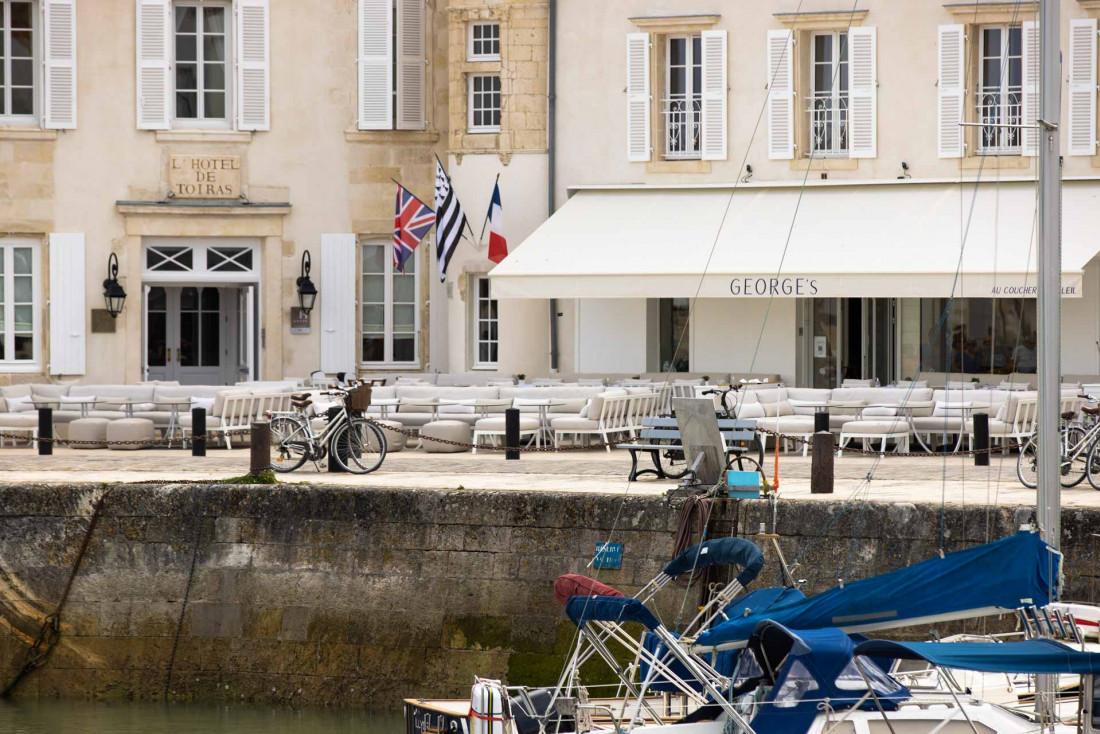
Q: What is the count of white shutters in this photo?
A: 14